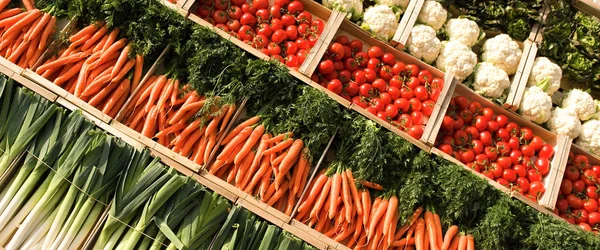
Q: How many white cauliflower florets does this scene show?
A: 14